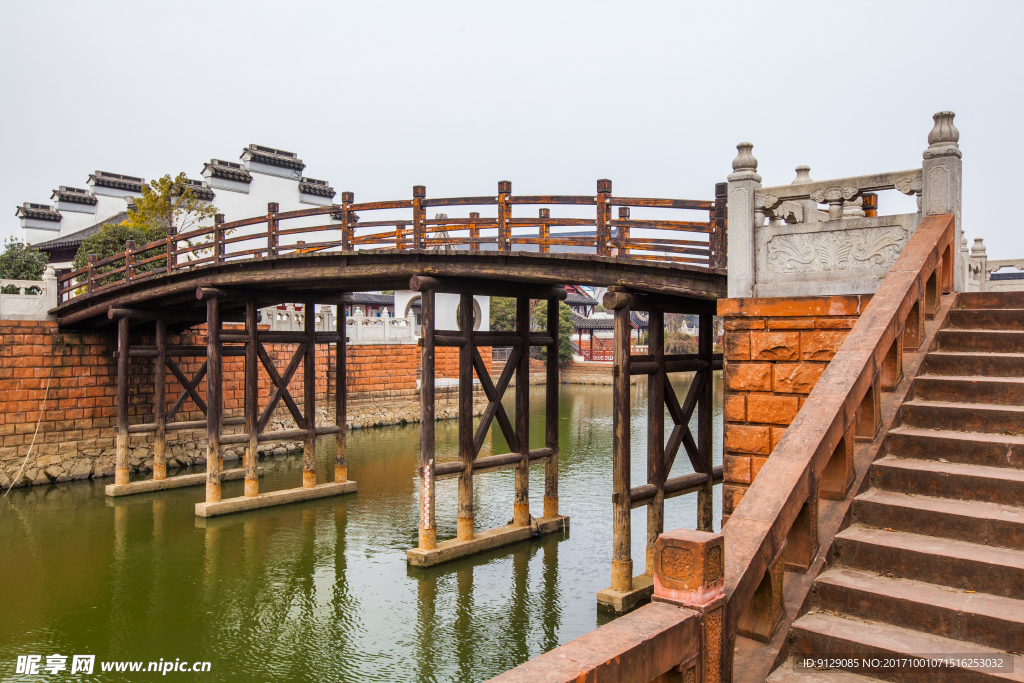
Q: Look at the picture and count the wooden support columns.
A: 15